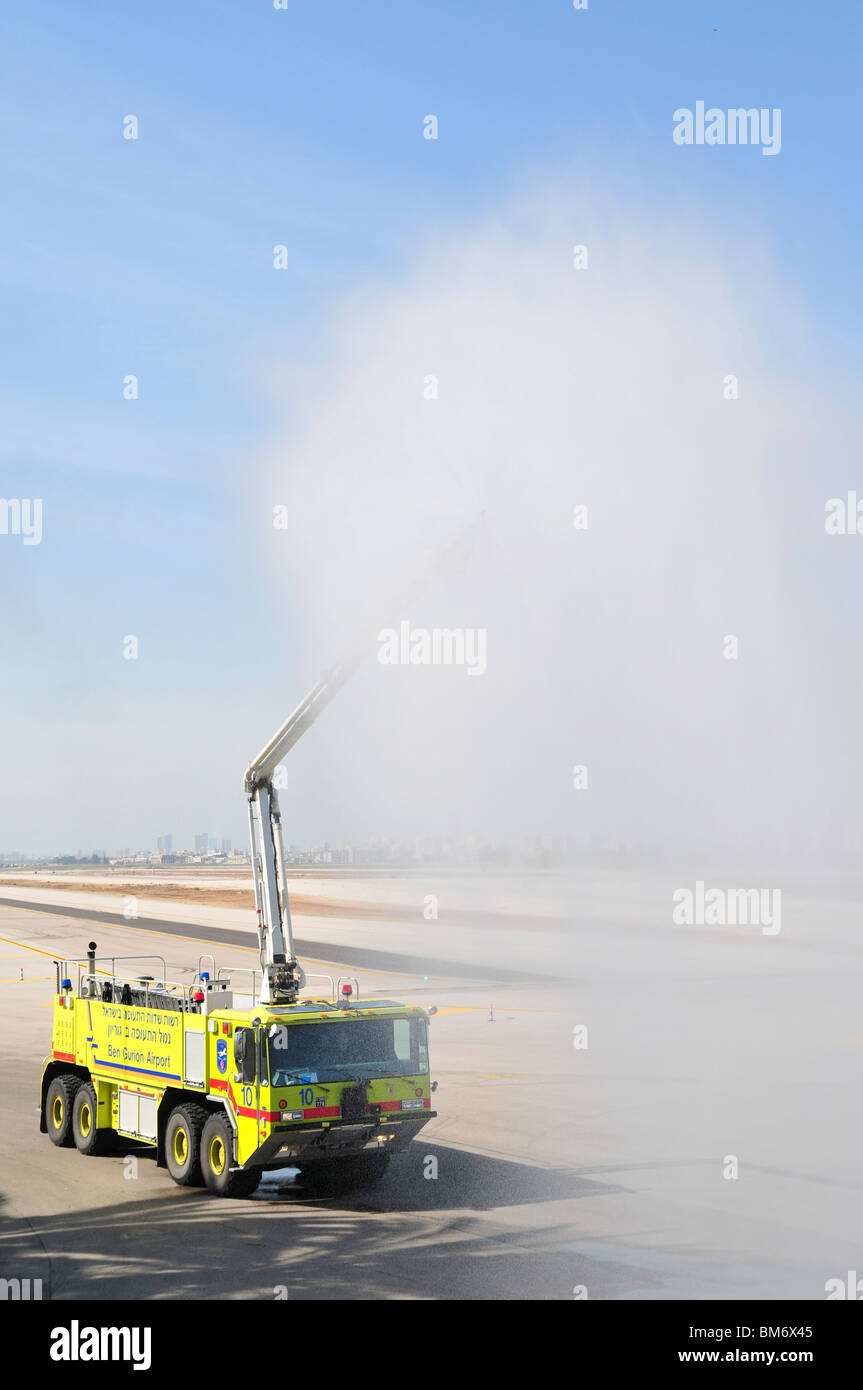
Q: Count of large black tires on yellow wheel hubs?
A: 4